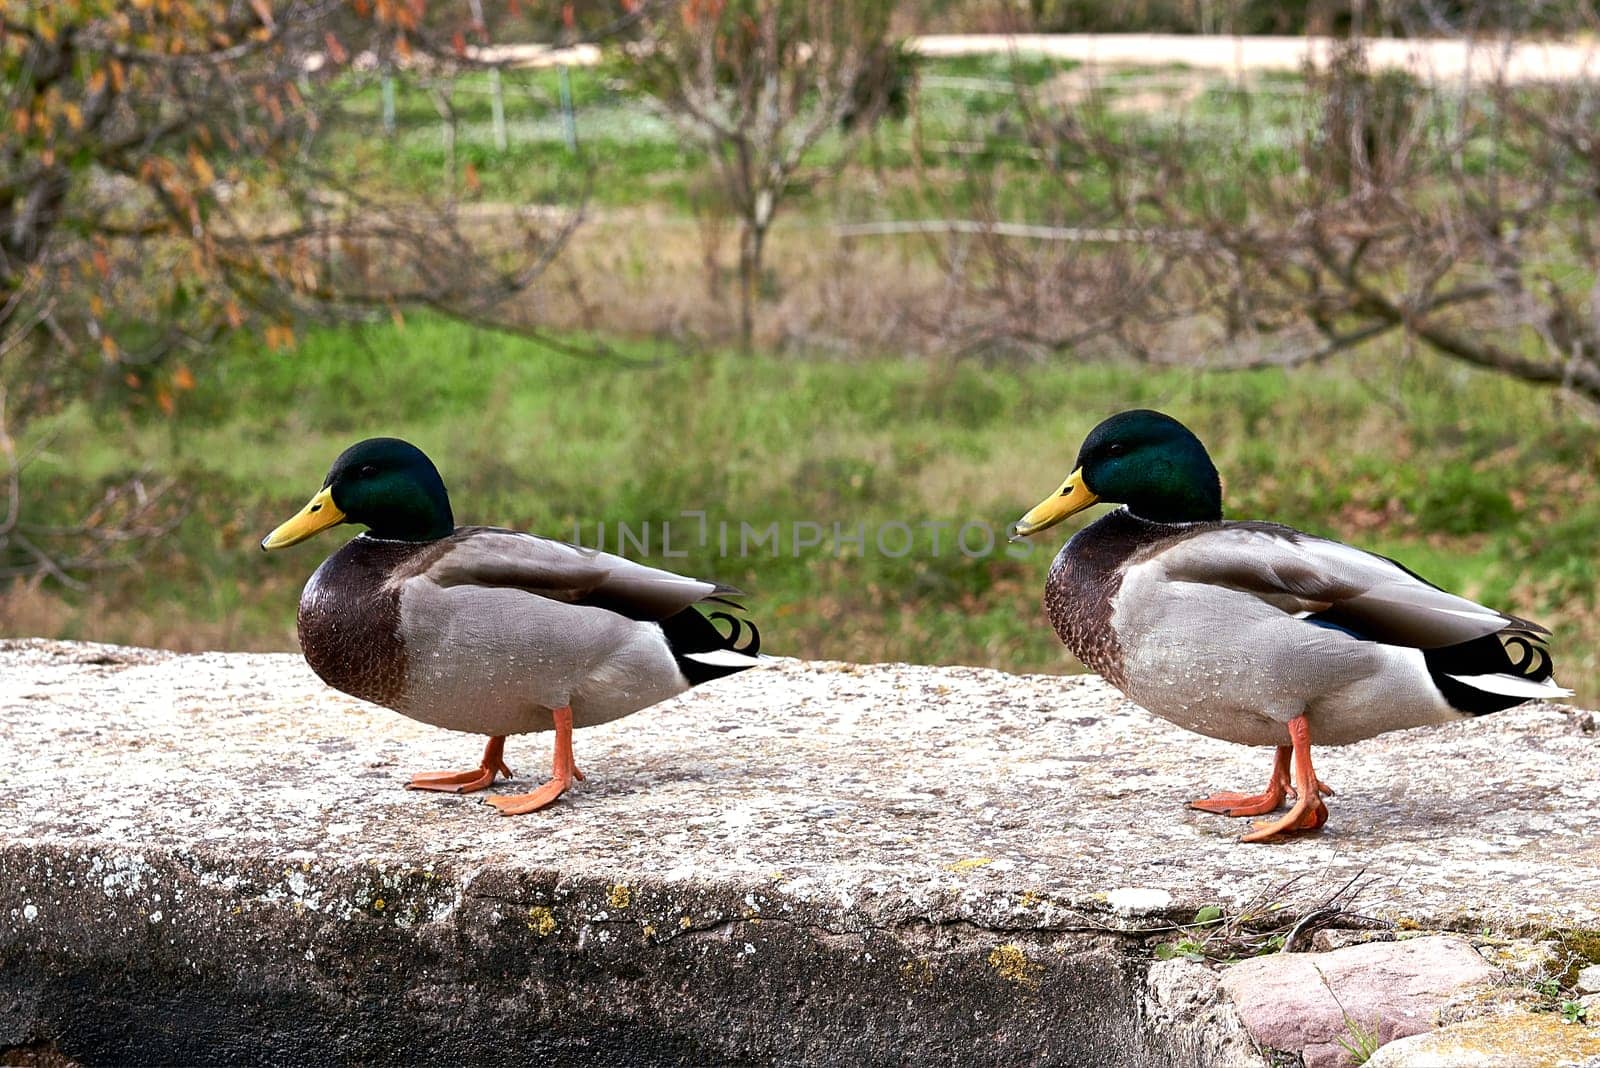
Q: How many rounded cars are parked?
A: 0